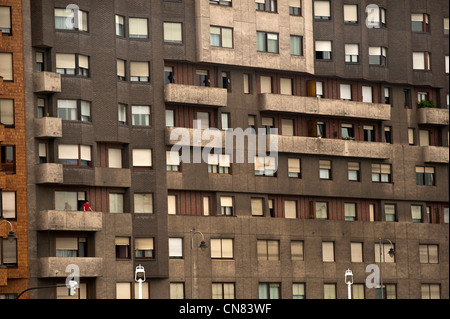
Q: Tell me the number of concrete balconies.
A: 11